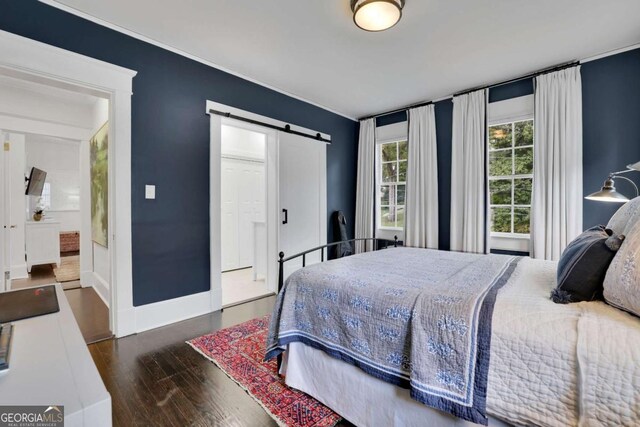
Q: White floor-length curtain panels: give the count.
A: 4